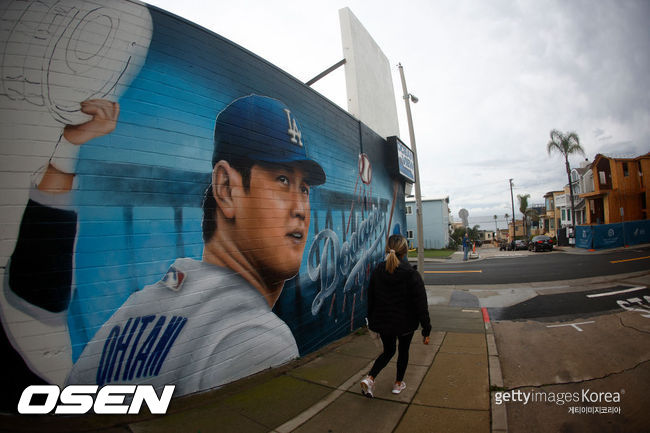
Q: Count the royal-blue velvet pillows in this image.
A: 0